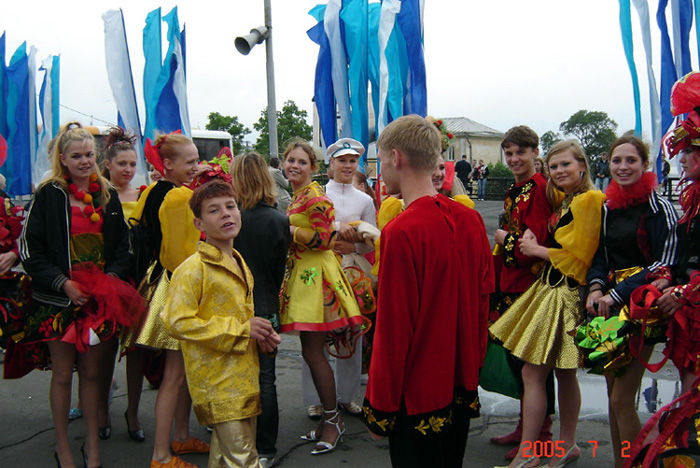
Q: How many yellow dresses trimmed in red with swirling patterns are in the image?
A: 1